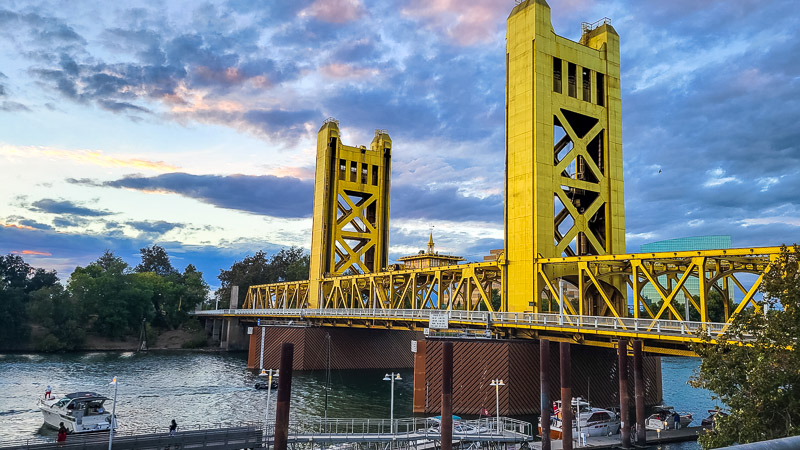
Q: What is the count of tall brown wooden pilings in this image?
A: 6